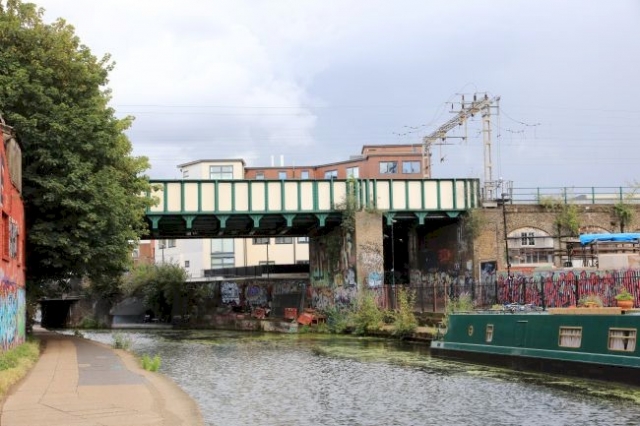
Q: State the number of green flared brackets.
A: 9